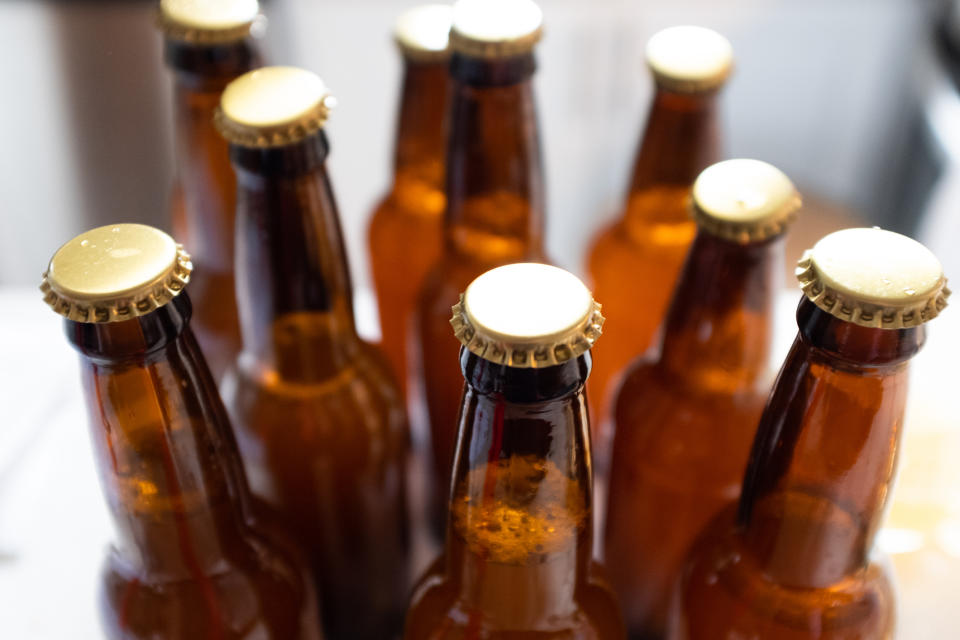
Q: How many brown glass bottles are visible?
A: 9